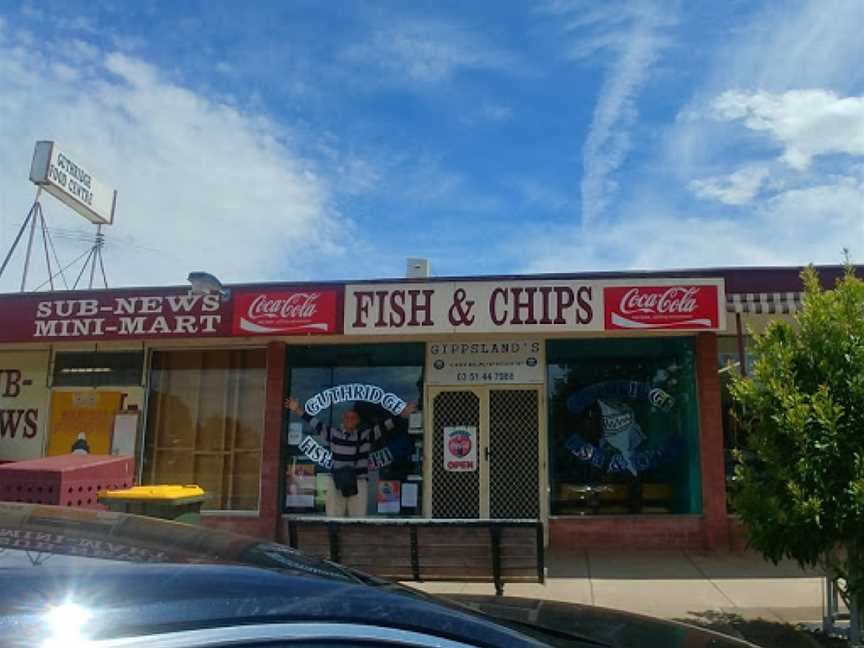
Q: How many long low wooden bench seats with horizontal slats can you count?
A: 1